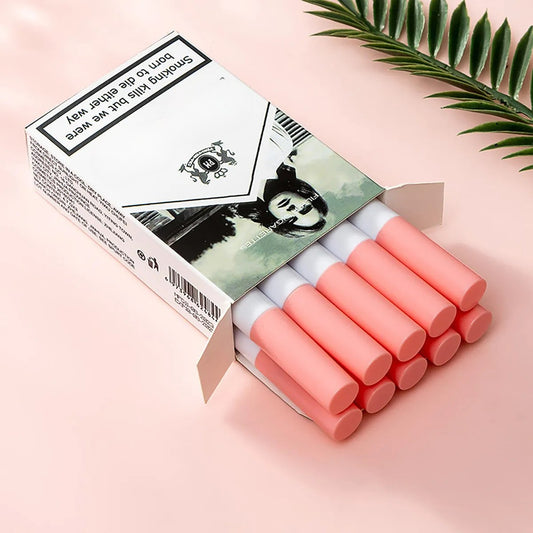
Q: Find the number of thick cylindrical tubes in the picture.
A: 10